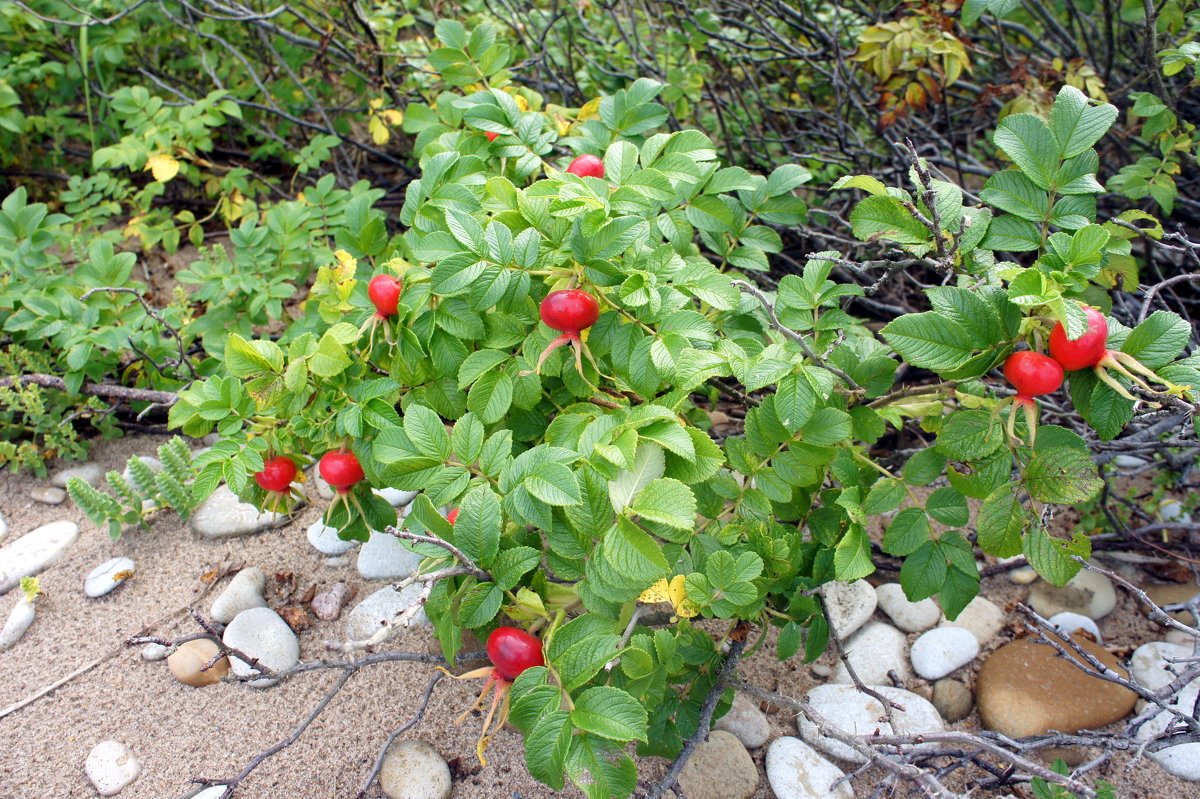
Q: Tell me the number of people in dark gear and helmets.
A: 0